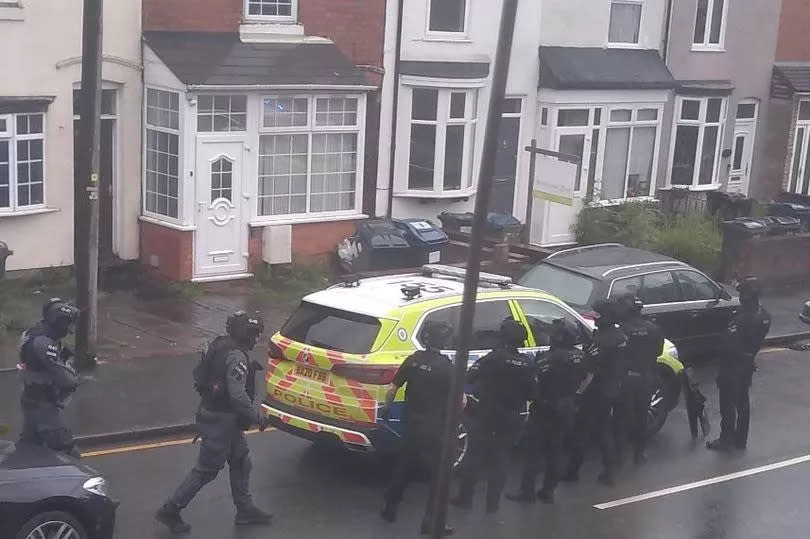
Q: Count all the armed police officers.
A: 8